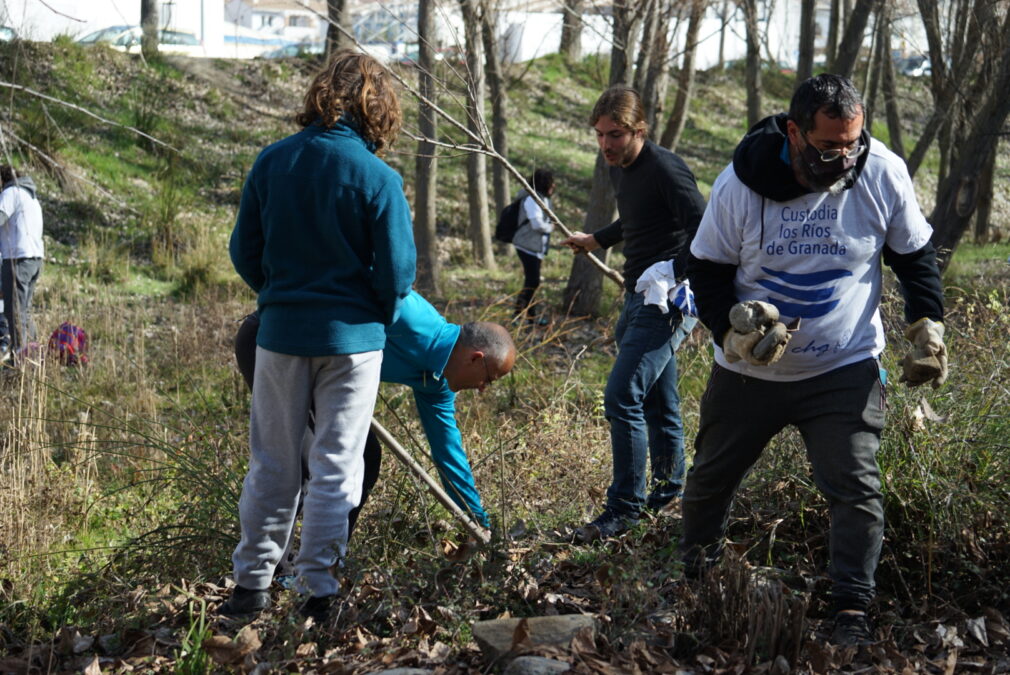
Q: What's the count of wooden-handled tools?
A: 1